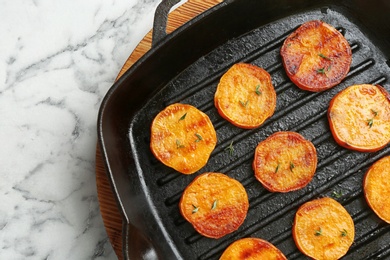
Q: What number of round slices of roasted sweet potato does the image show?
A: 9